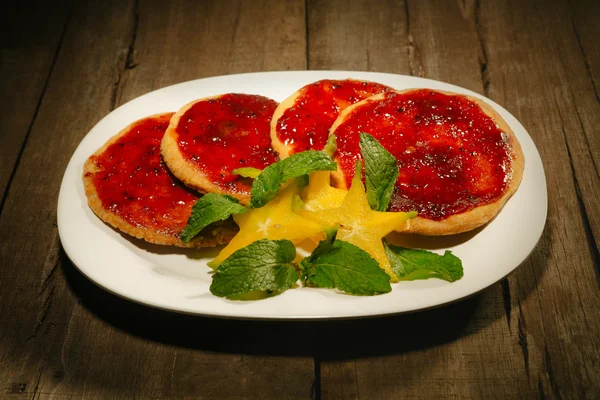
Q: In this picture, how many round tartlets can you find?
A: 4